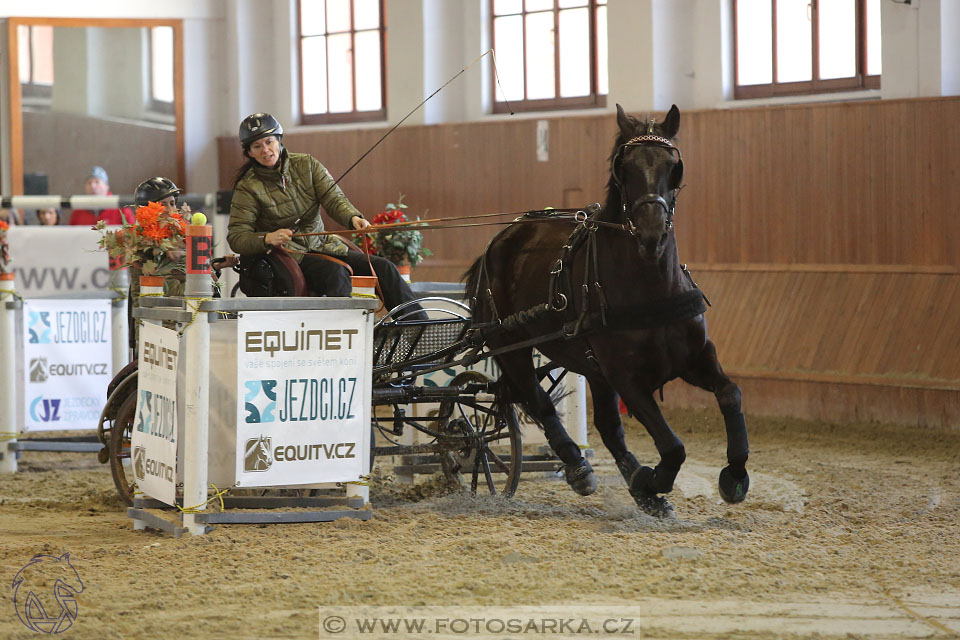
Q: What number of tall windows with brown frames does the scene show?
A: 3